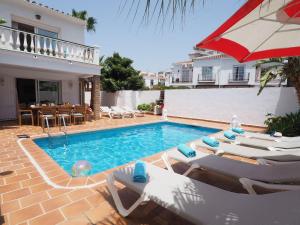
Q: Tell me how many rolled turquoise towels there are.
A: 5